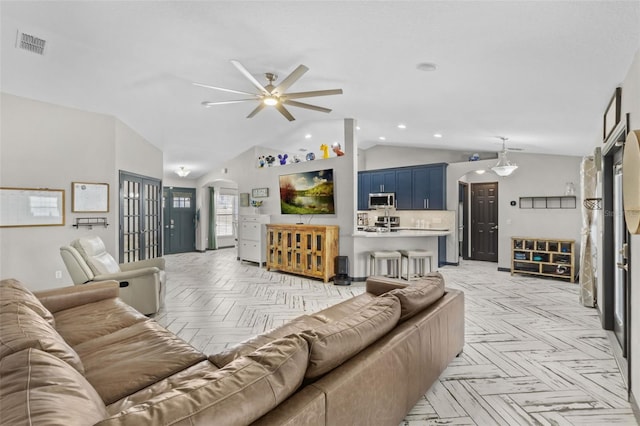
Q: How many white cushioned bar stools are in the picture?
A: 2